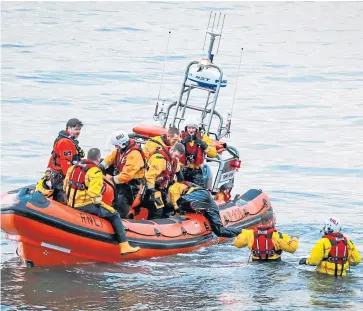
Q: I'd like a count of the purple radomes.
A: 0